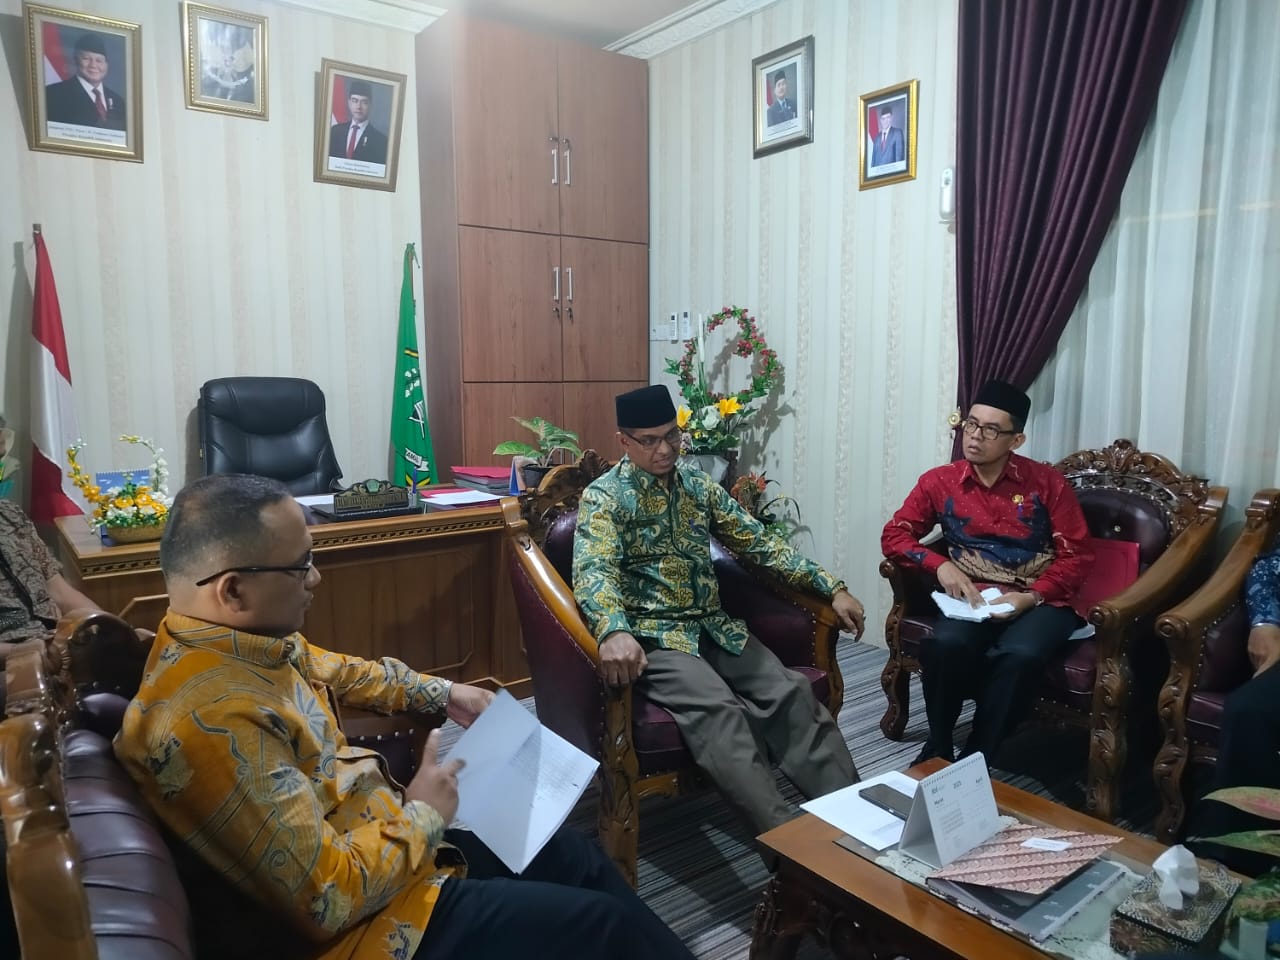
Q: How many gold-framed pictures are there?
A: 4